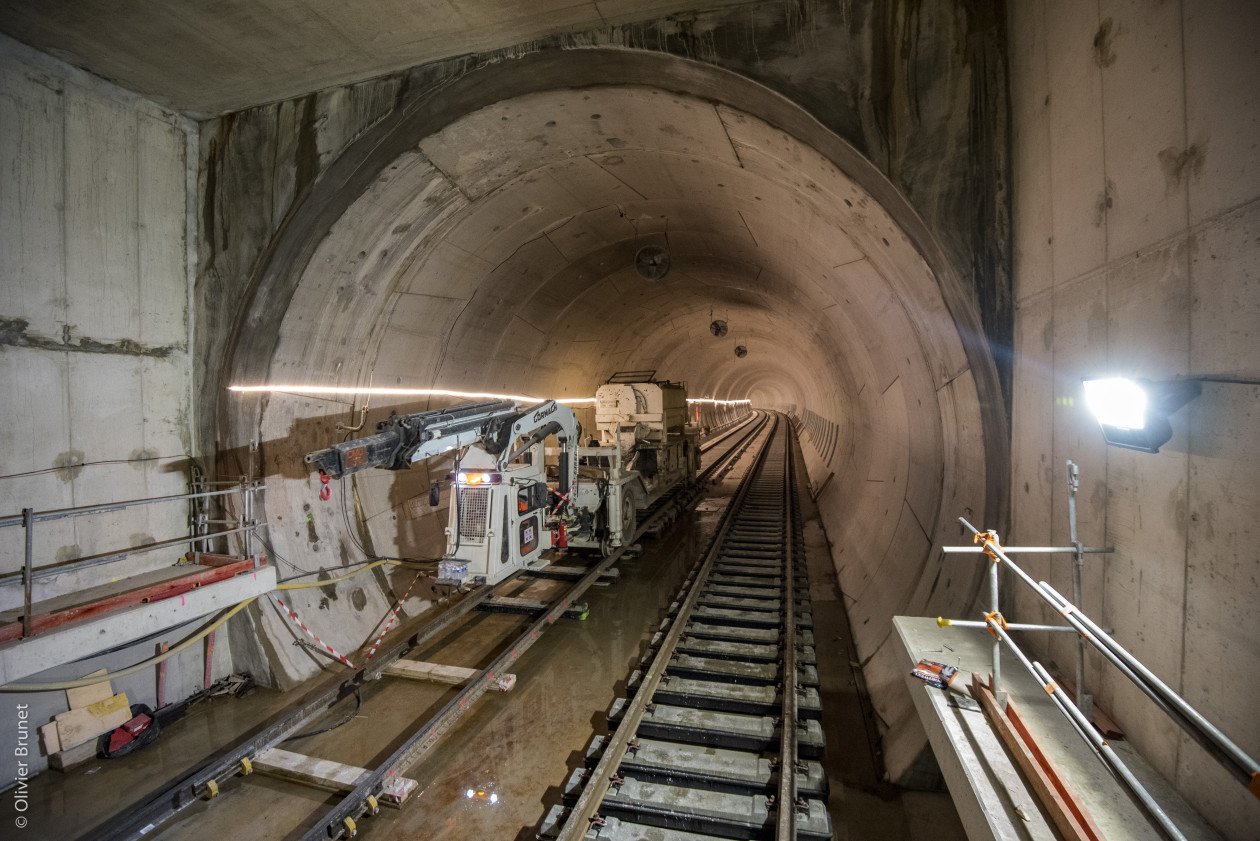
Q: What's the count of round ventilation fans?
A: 3